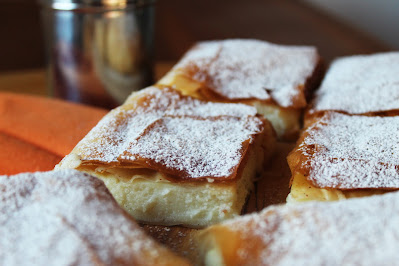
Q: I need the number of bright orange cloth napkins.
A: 1